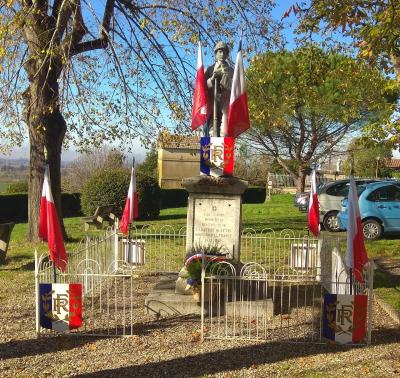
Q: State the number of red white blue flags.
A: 3